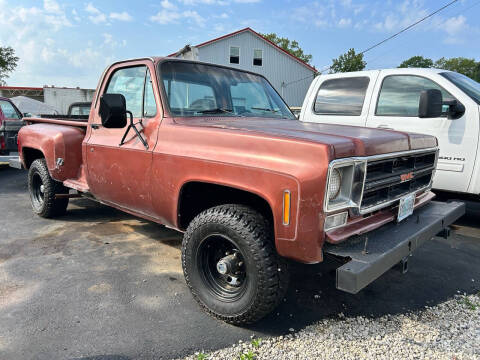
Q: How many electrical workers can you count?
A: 0